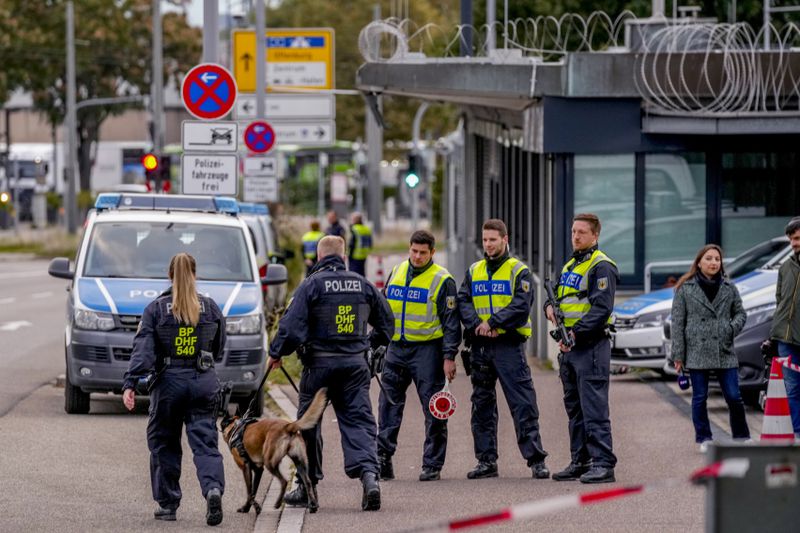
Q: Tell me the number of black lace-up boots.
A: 10